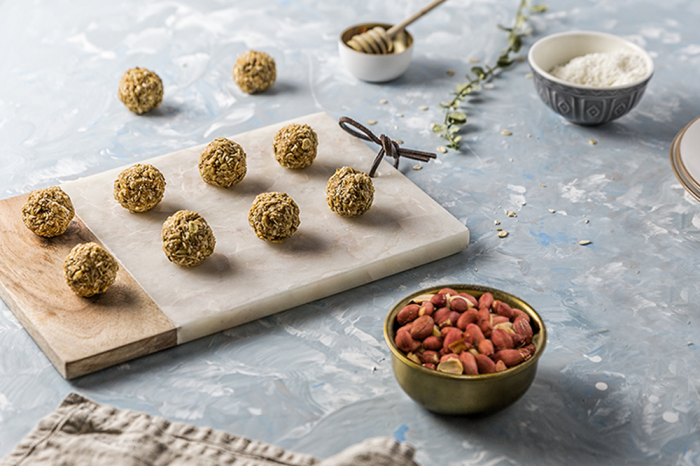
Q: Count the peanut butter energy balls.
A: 10